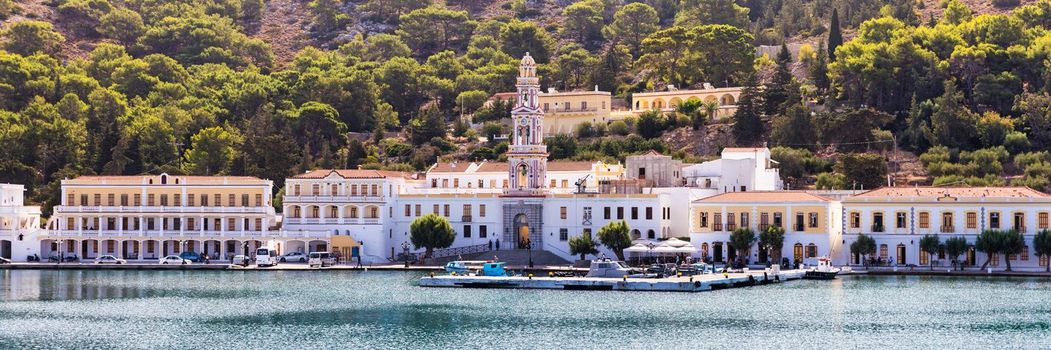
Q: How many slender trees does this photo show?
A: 1